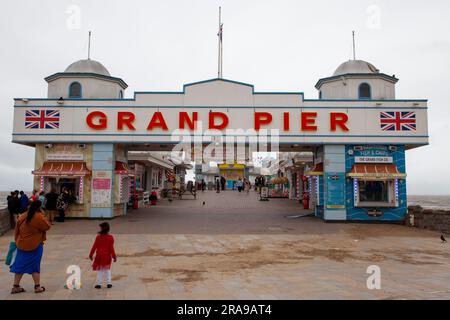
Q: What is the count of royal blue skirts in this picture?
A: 1